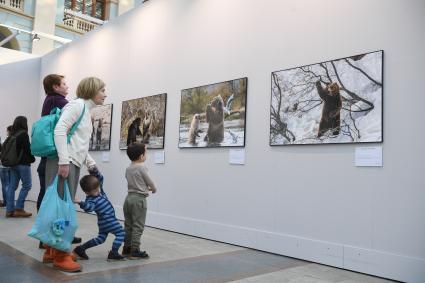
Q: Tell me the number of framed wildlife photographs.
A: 4